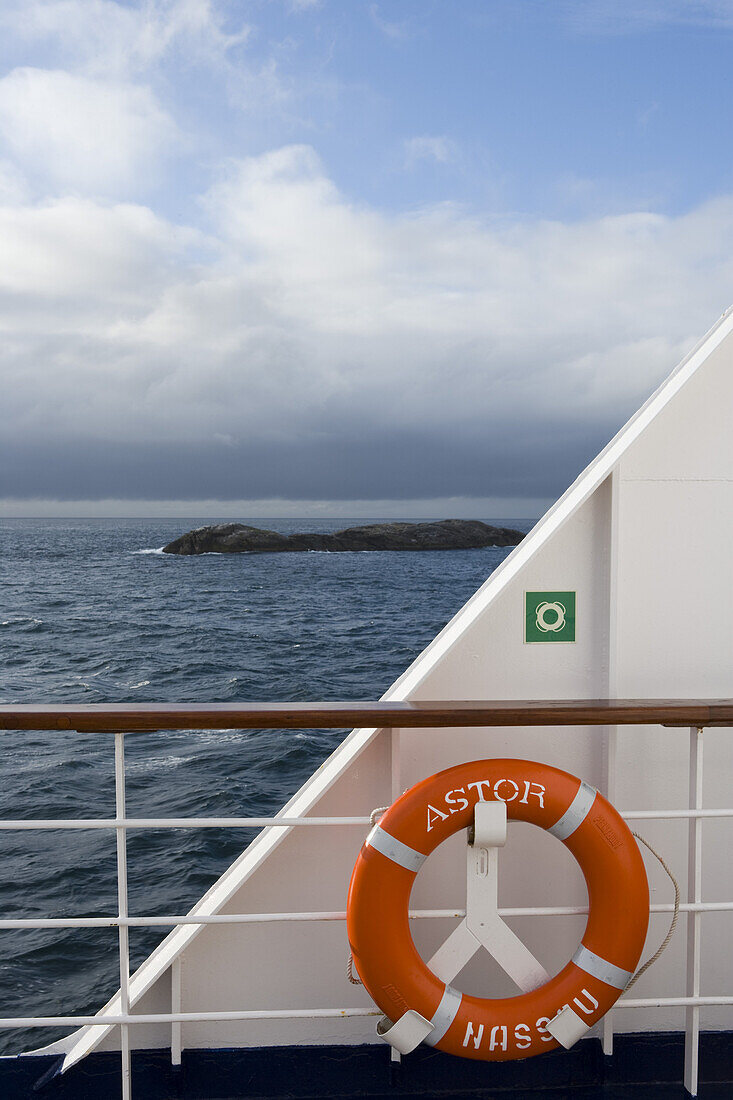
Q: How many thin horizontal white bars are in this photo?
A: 3